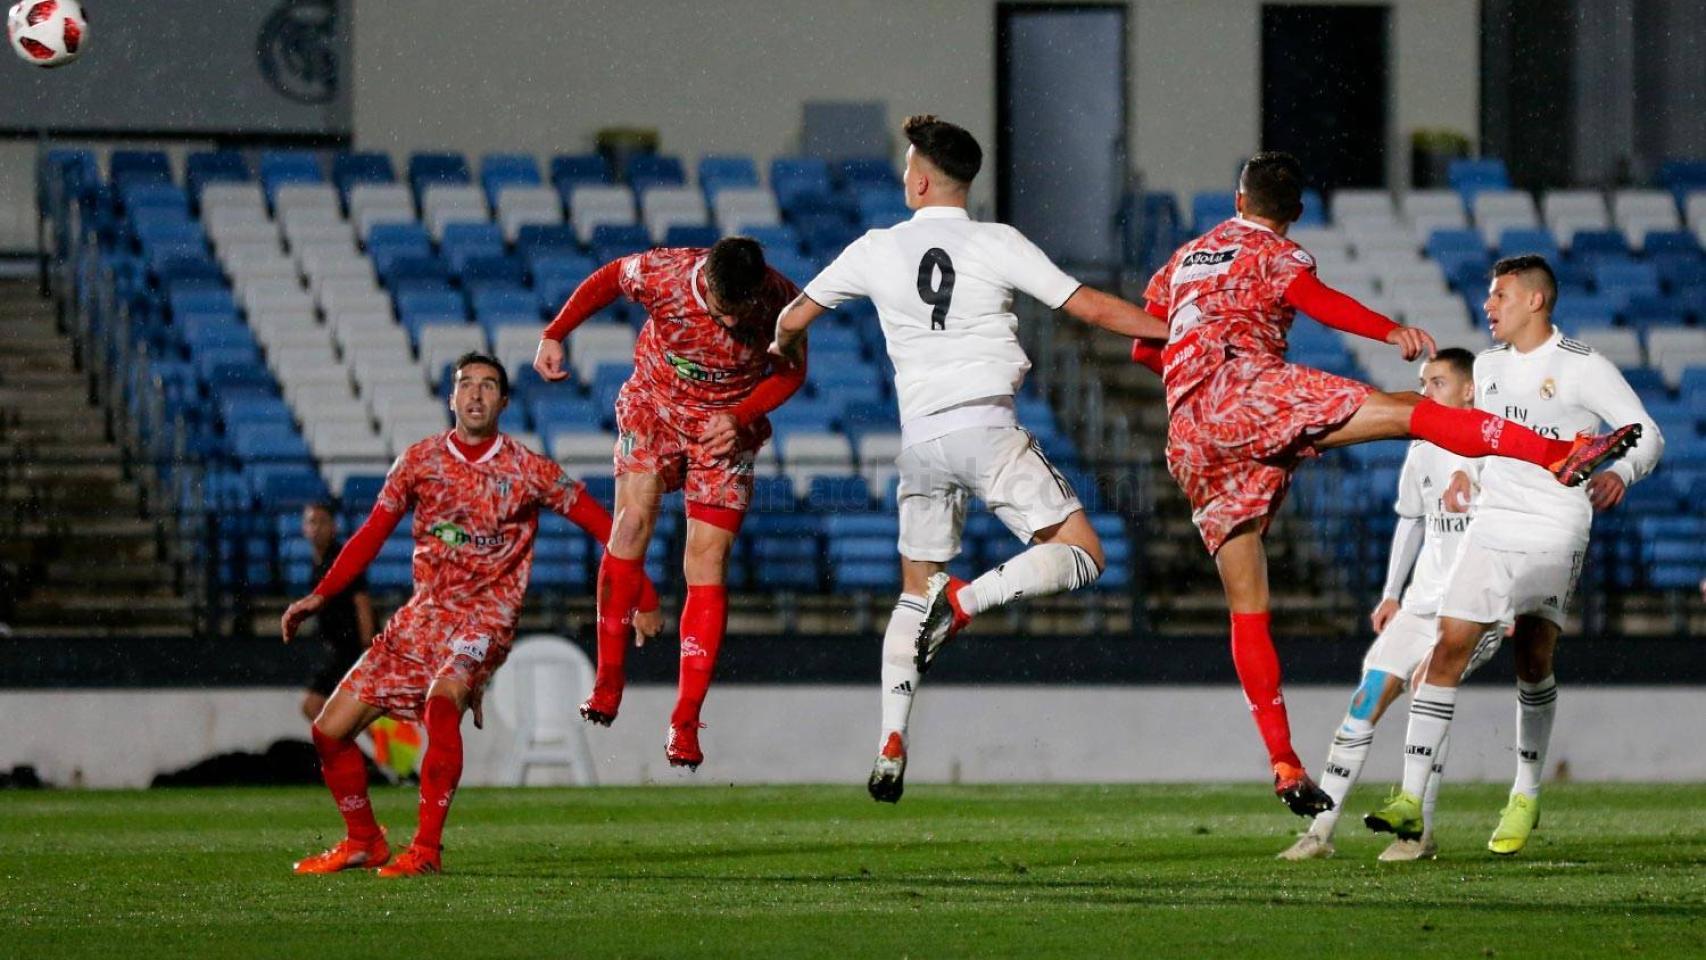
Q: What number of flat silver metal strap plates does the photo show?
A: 0